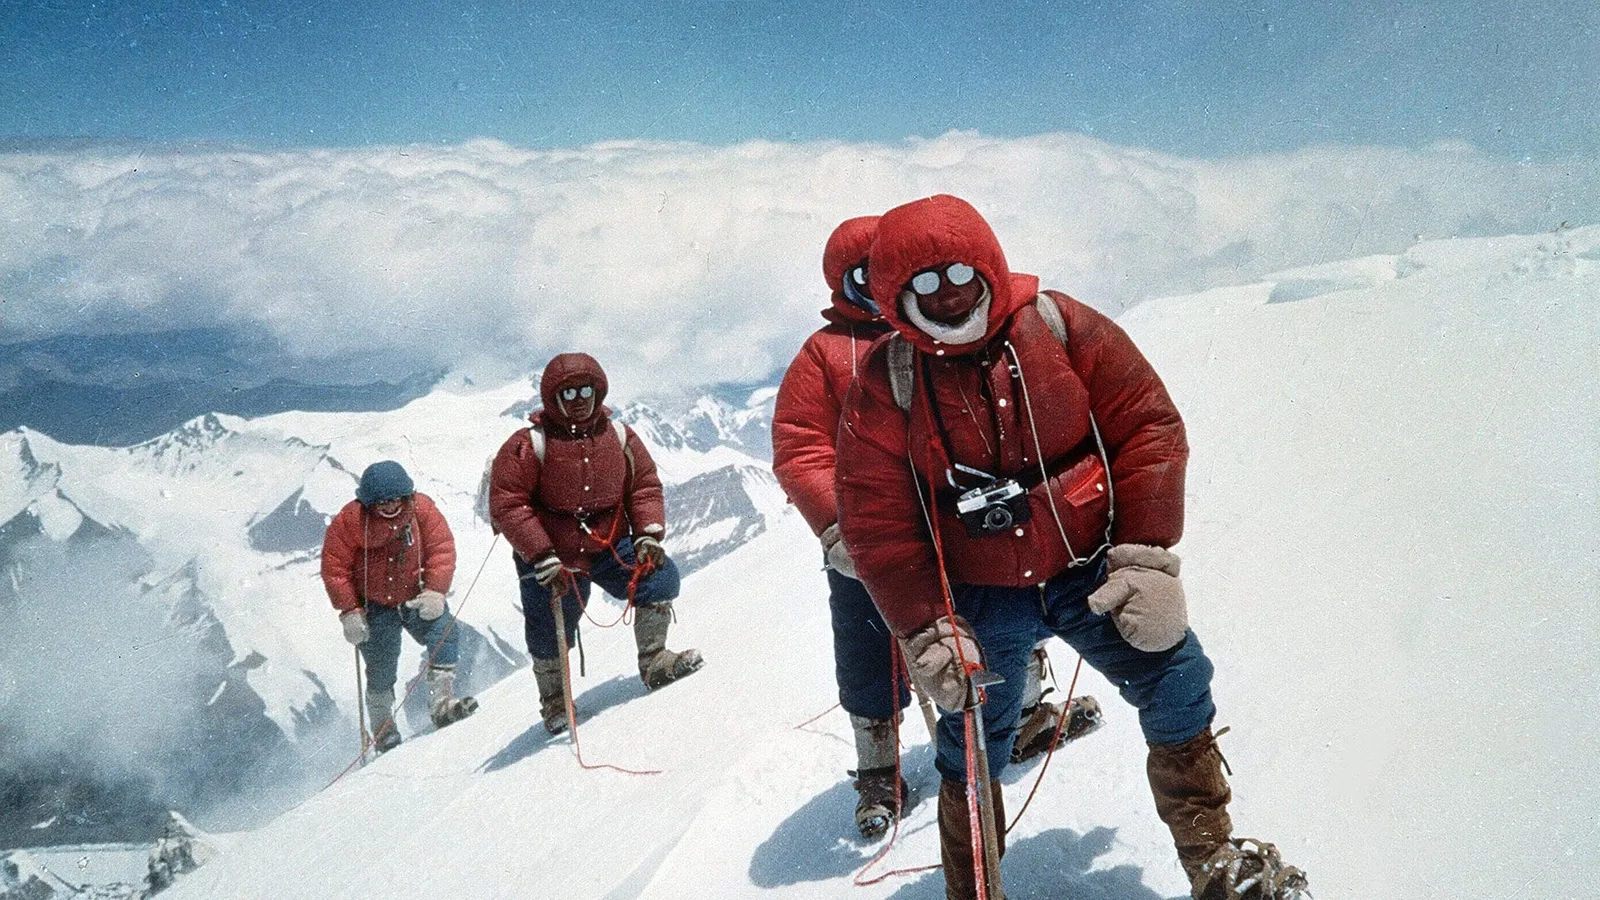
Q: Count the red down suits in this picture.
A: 4